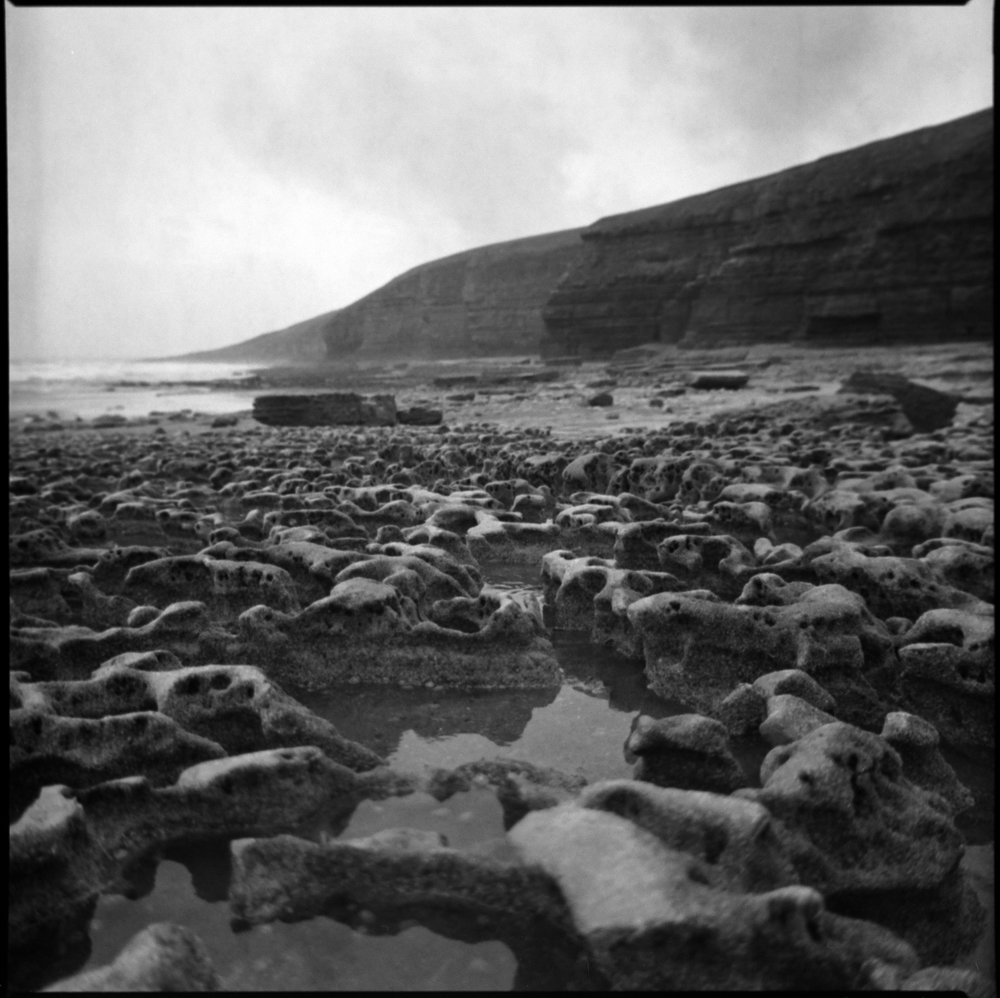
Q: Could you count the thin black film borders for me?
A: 4